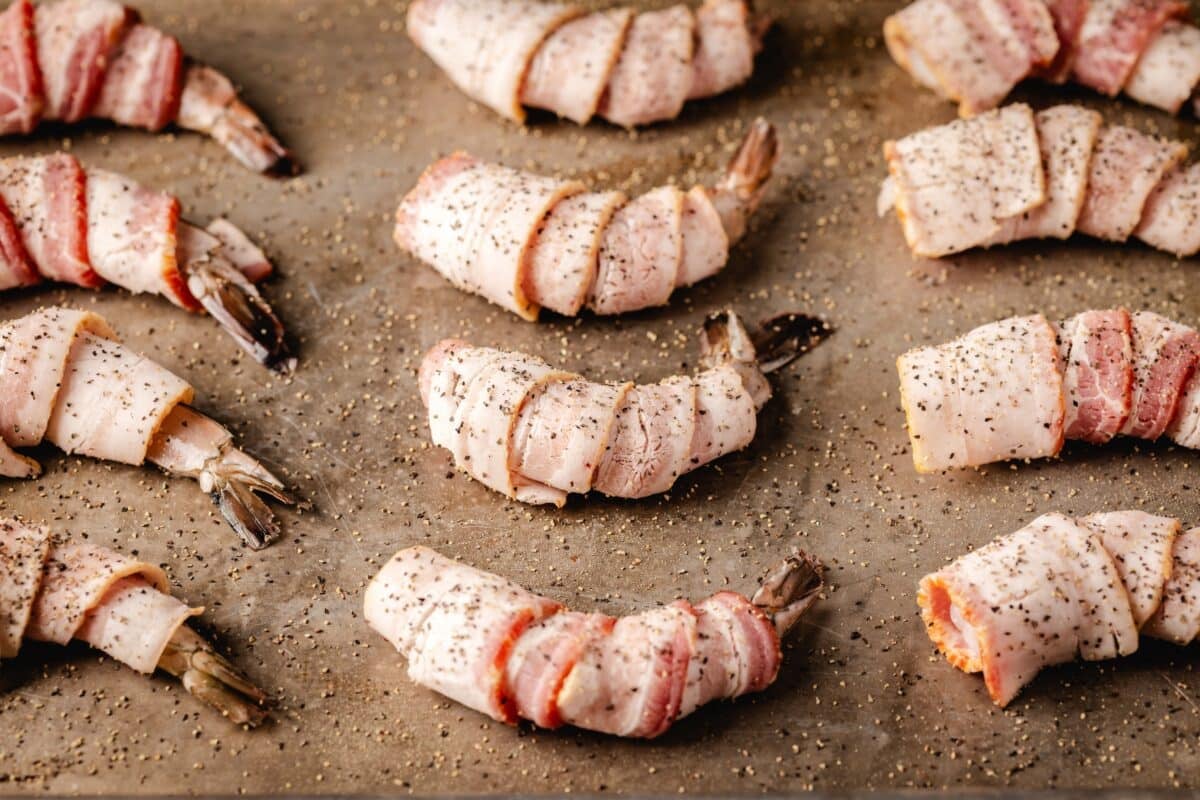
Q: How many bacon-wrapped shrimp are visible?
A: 12